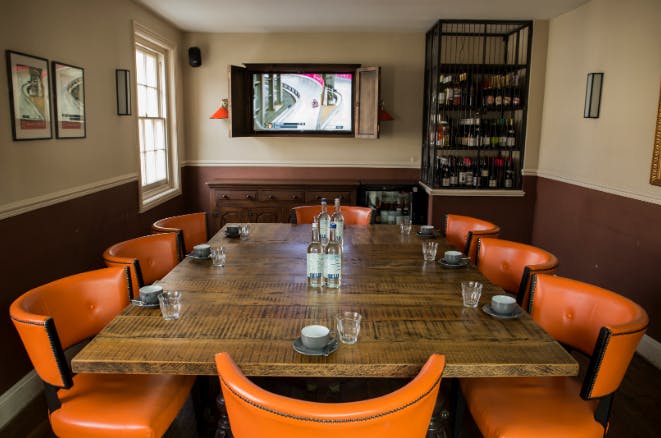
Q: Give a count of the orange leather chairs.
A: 8